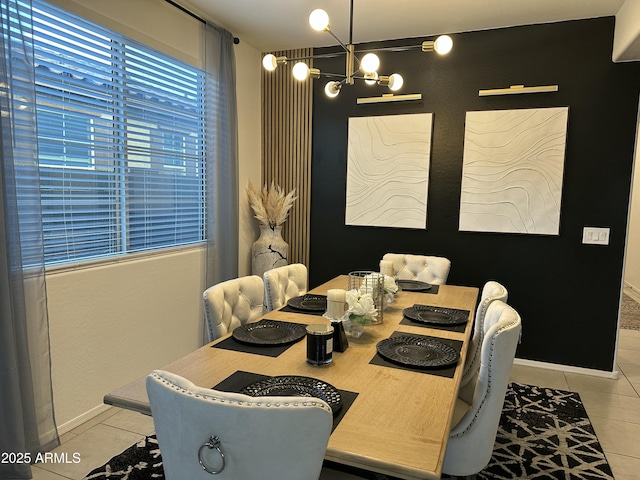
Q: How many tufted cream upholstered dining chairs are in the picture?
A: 6